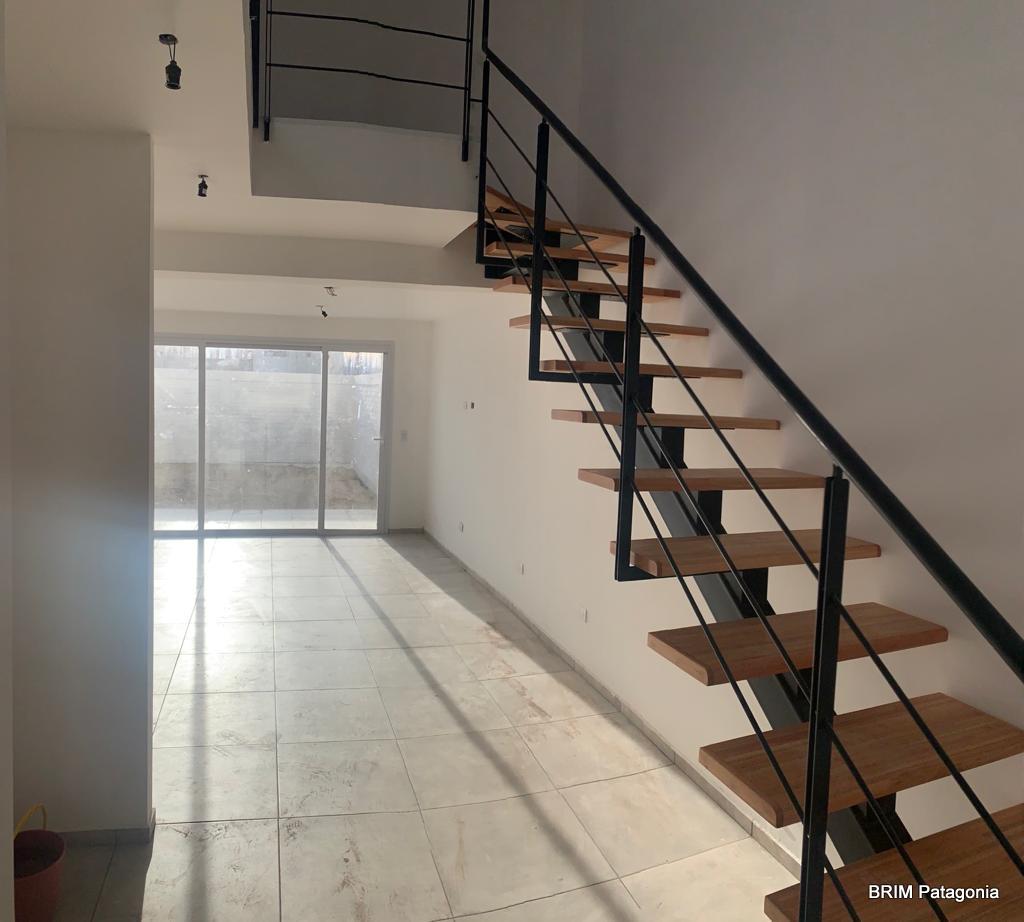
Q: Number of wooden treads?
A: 12